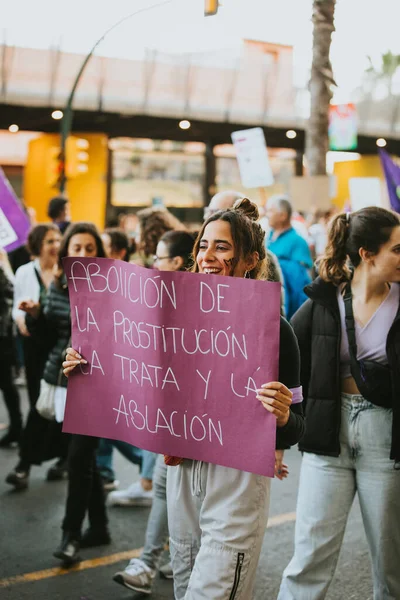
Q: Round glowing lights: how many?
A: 5